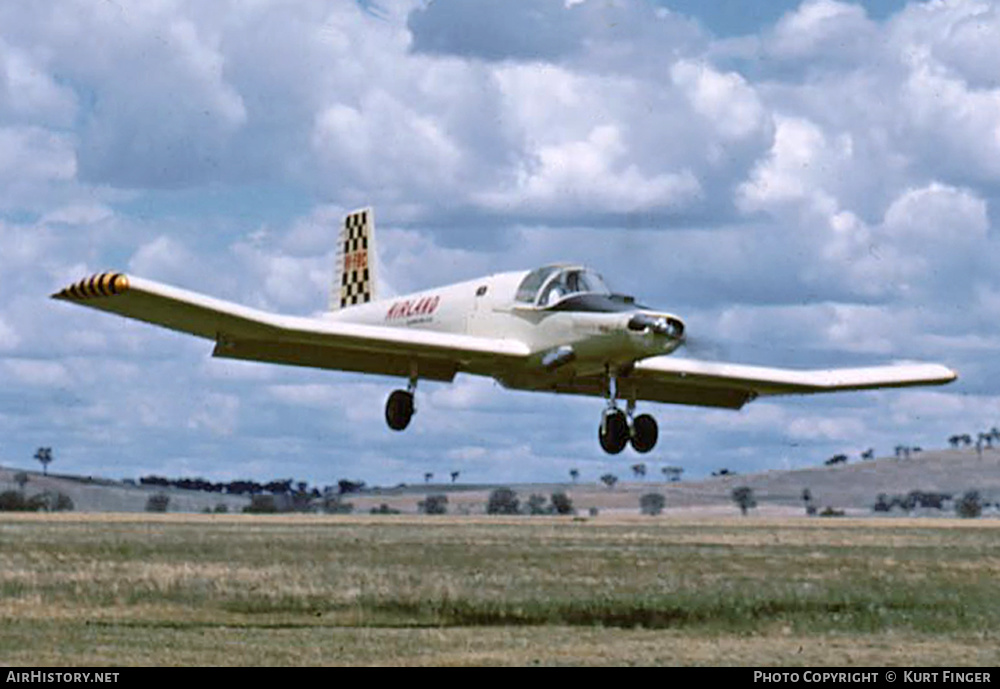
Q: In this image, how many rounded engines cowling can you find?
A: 1